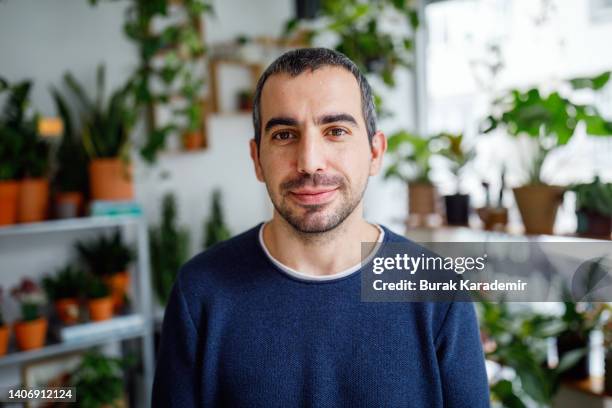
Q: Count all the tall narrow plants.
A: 2